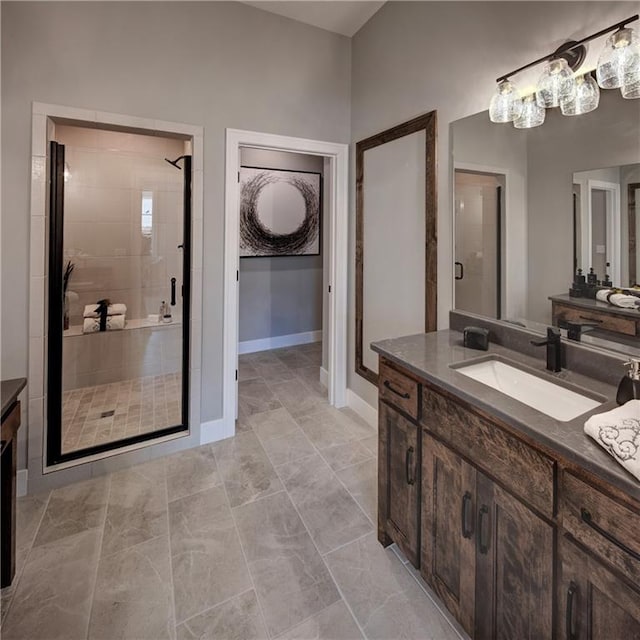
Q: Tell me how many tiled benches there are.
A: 1